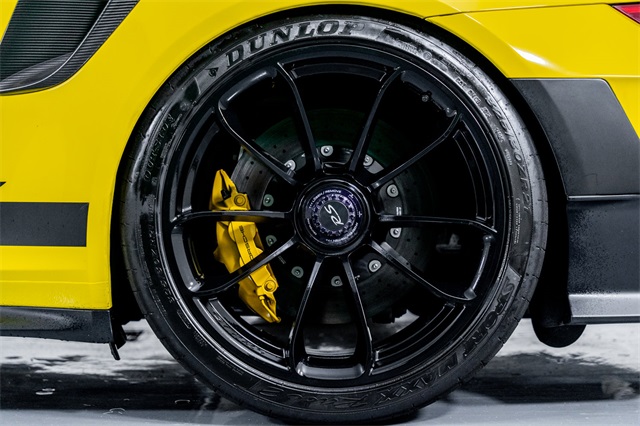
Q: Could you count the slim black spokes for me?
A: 10